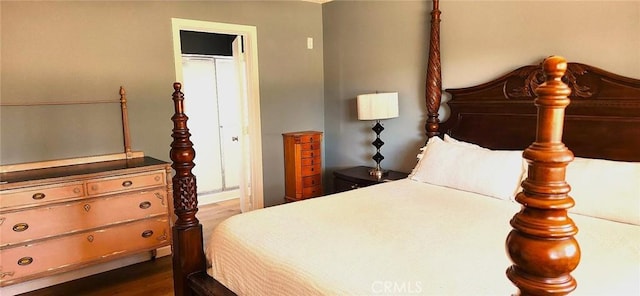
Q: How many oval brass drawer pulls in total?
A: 6